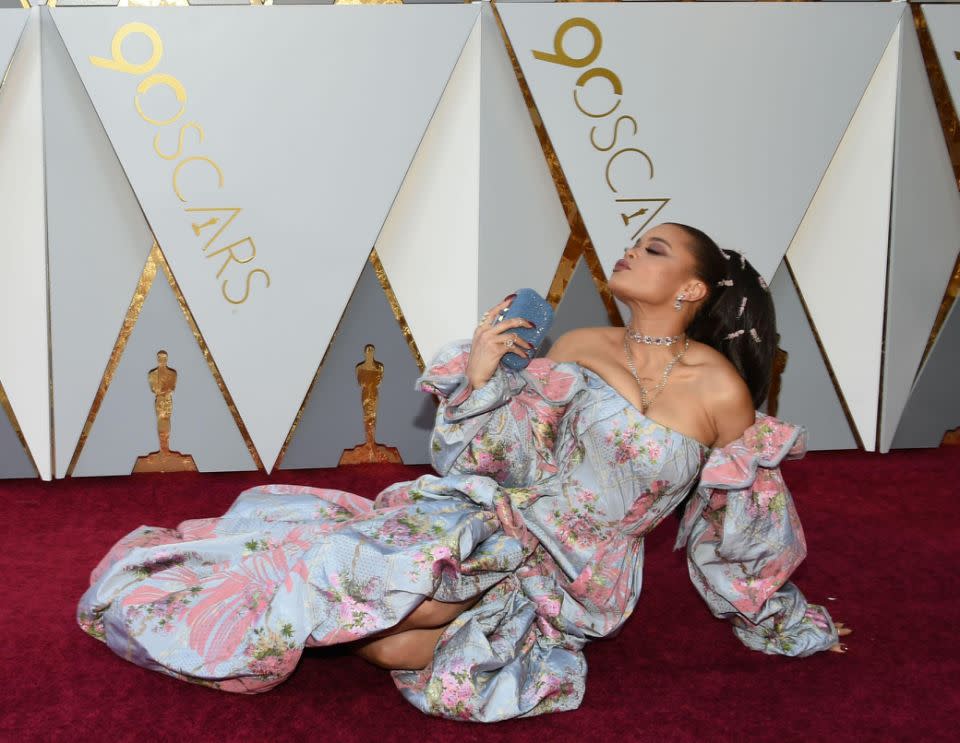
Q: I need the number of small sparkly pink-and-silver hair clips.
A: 7